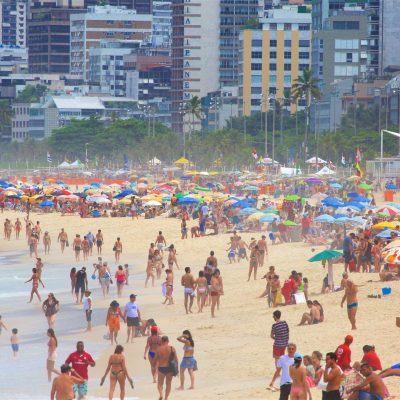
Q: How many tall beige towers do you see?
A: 1